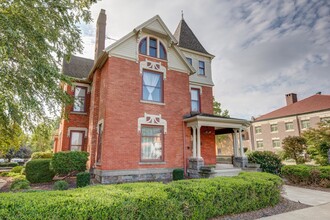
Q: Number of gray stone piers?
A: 2